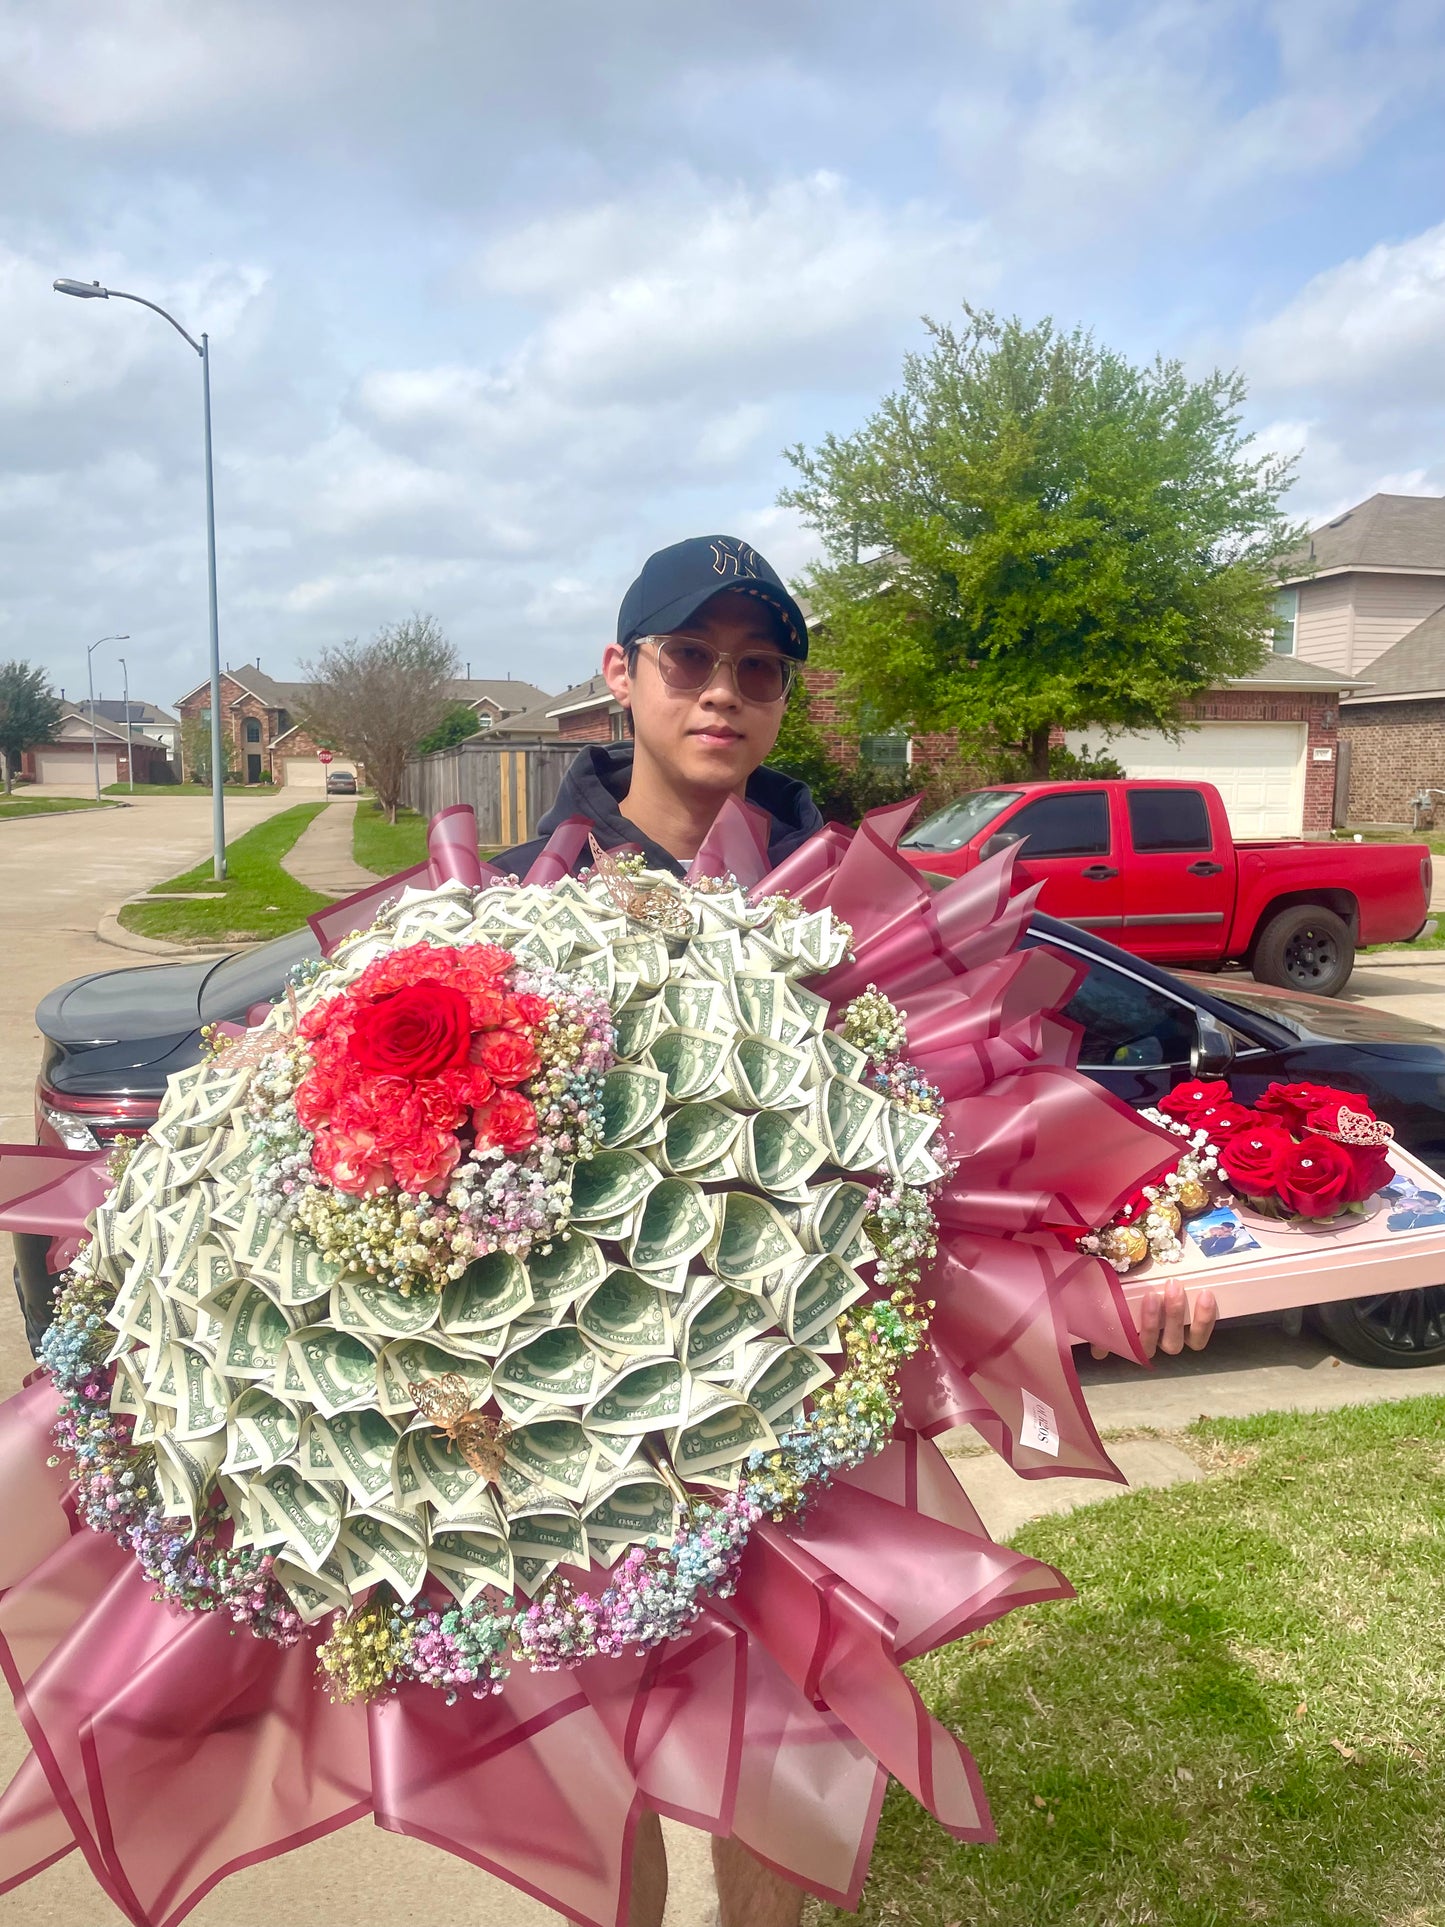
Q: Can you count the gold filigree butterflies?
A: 4